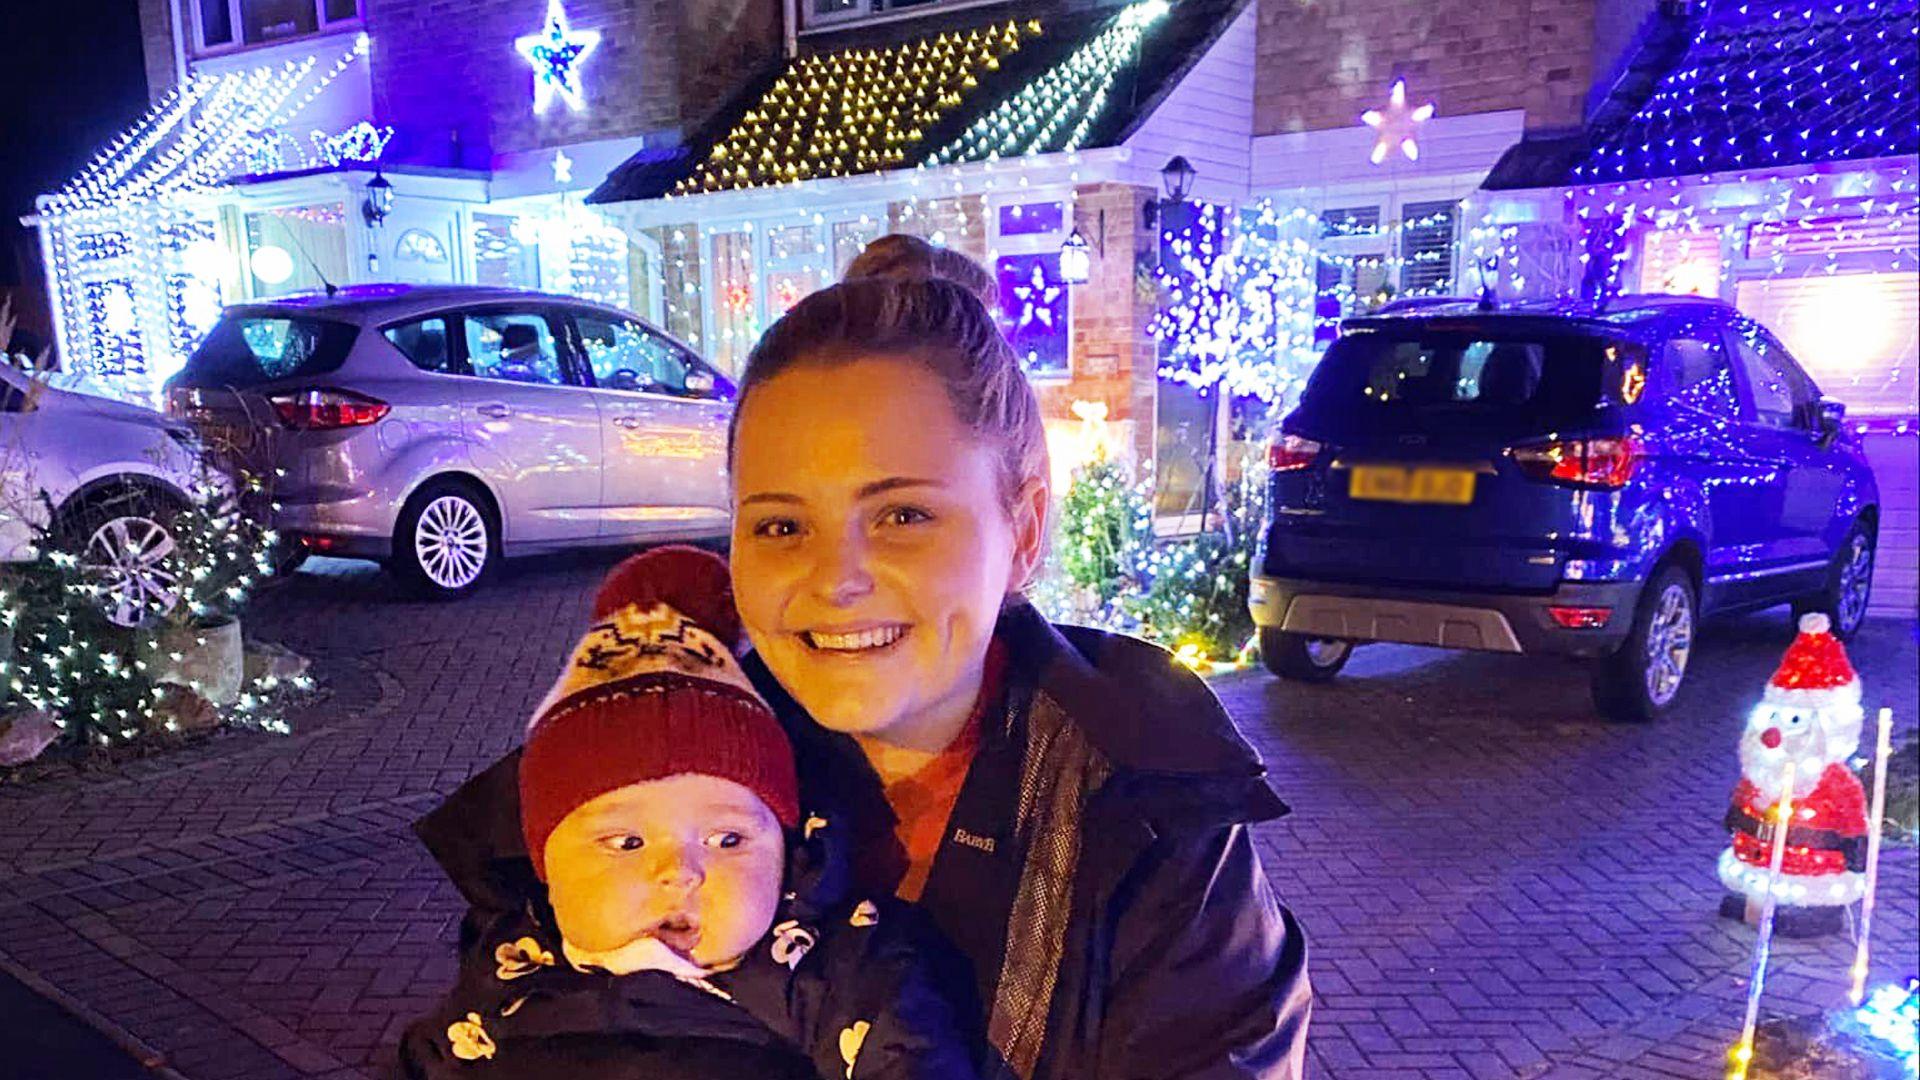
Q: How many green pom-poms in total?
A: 0